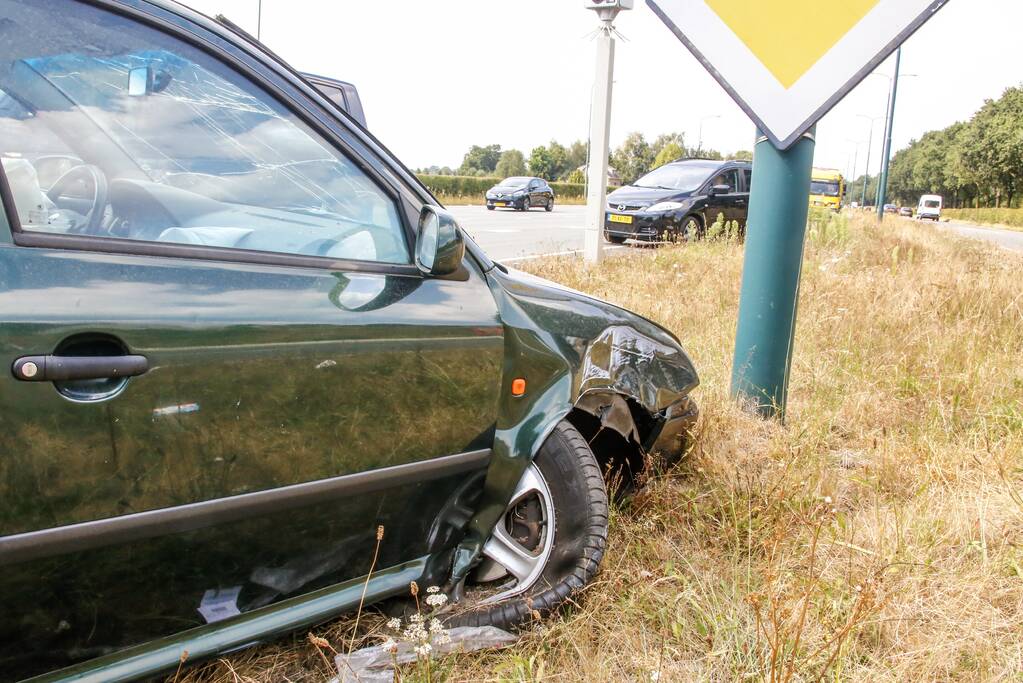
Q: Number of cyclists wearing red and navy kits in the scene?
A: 0